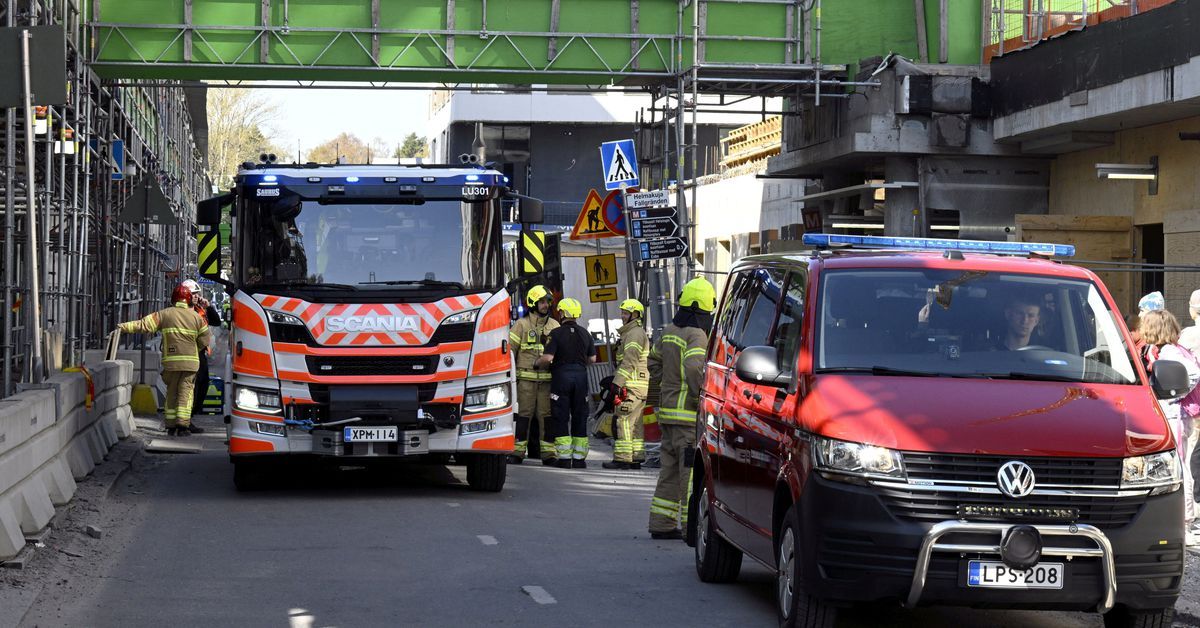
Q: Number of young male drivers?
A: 1